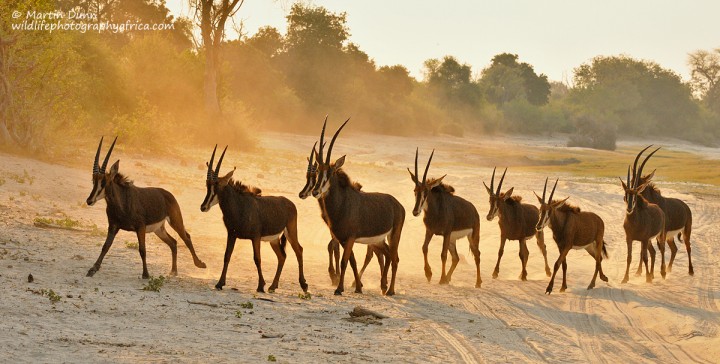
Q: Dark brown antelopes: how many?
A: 9